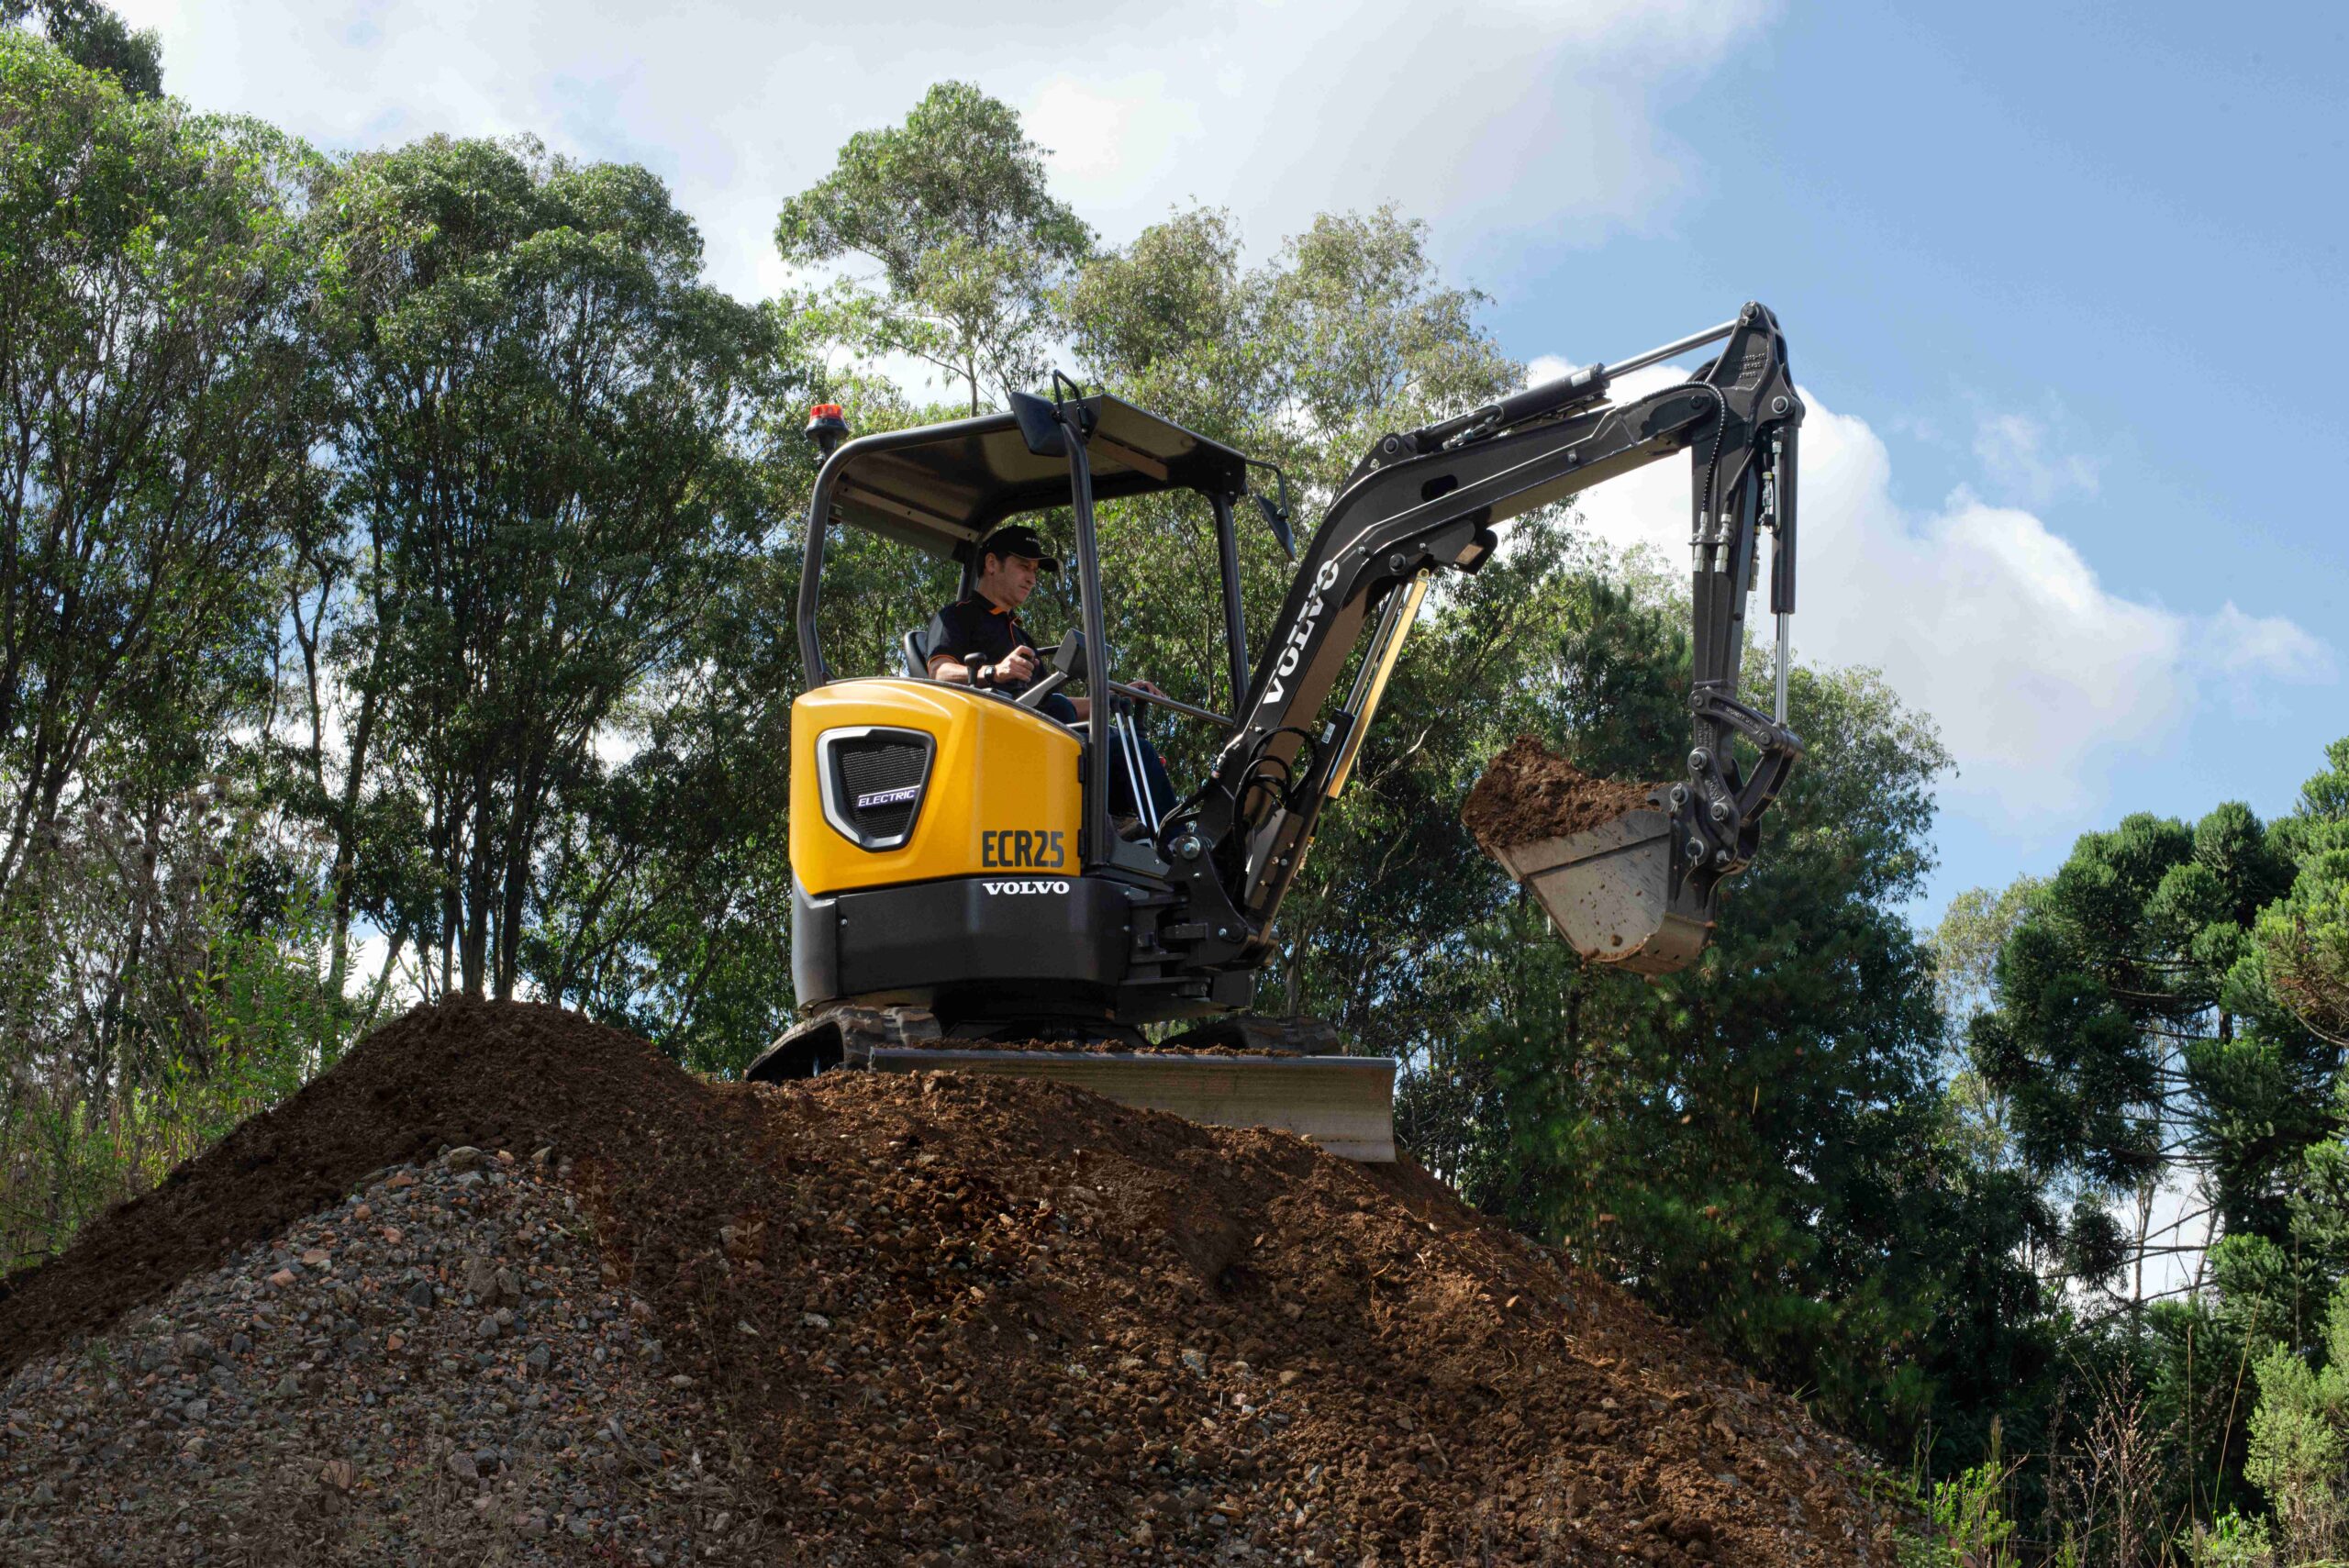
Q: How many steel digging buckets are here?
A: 1